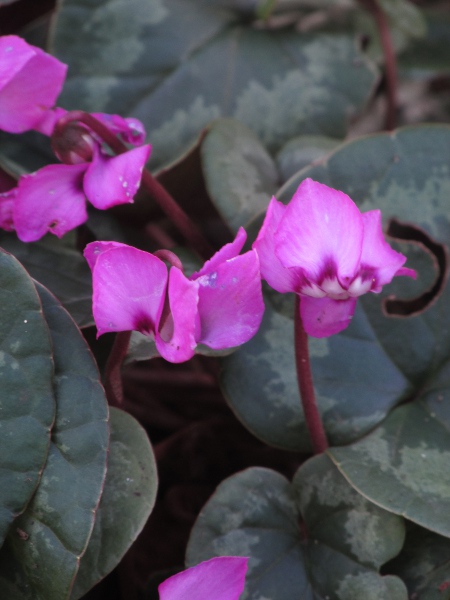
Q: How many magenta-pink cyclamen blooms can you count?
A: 5